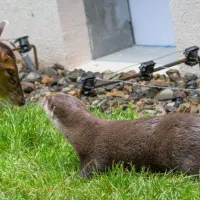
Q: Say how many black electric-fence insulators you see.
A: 4